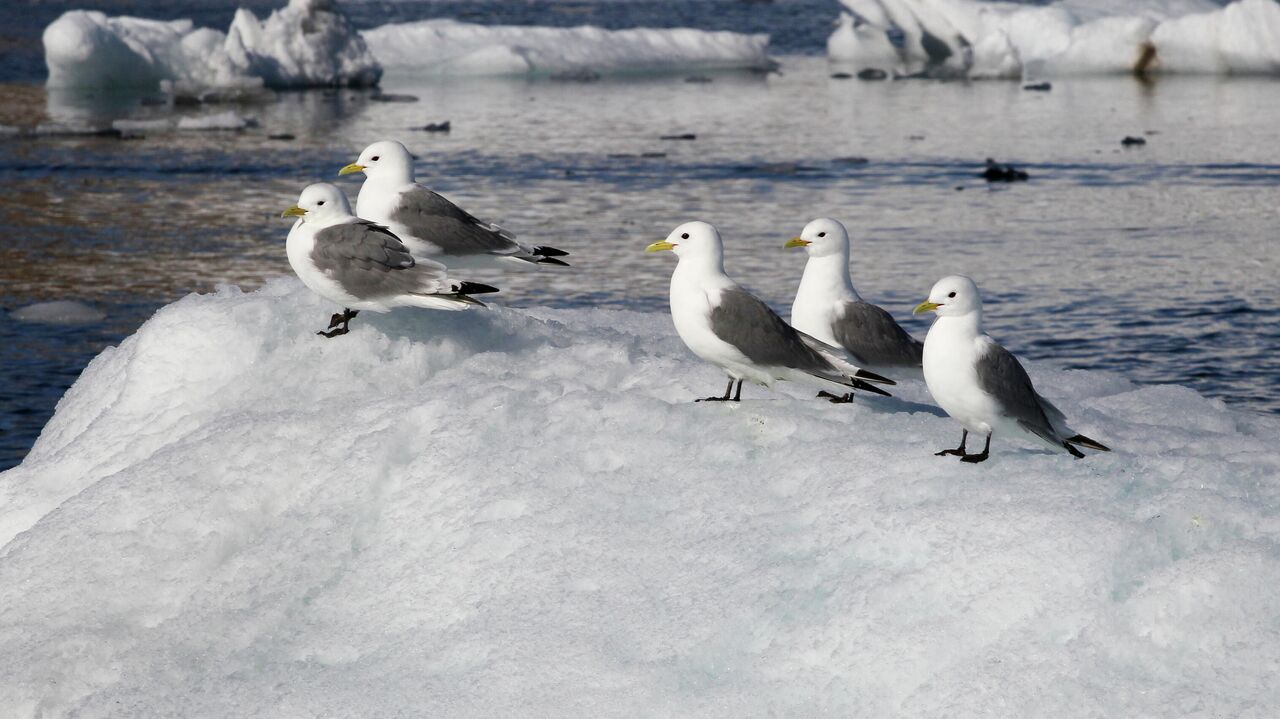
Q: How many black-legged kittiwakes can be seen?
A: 5